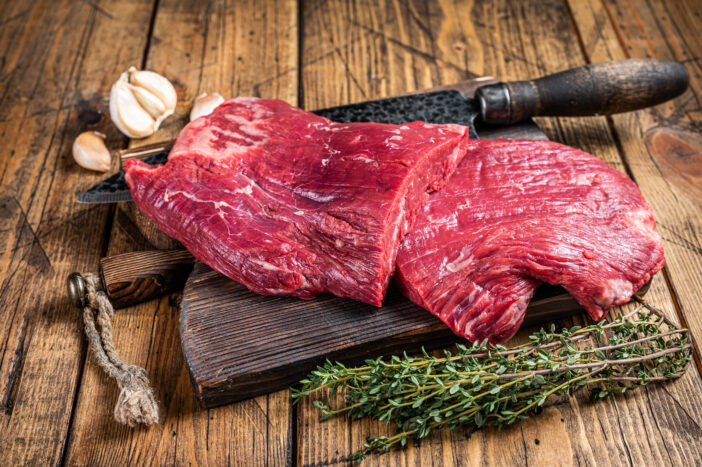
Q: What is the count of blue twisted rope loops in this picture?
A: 0